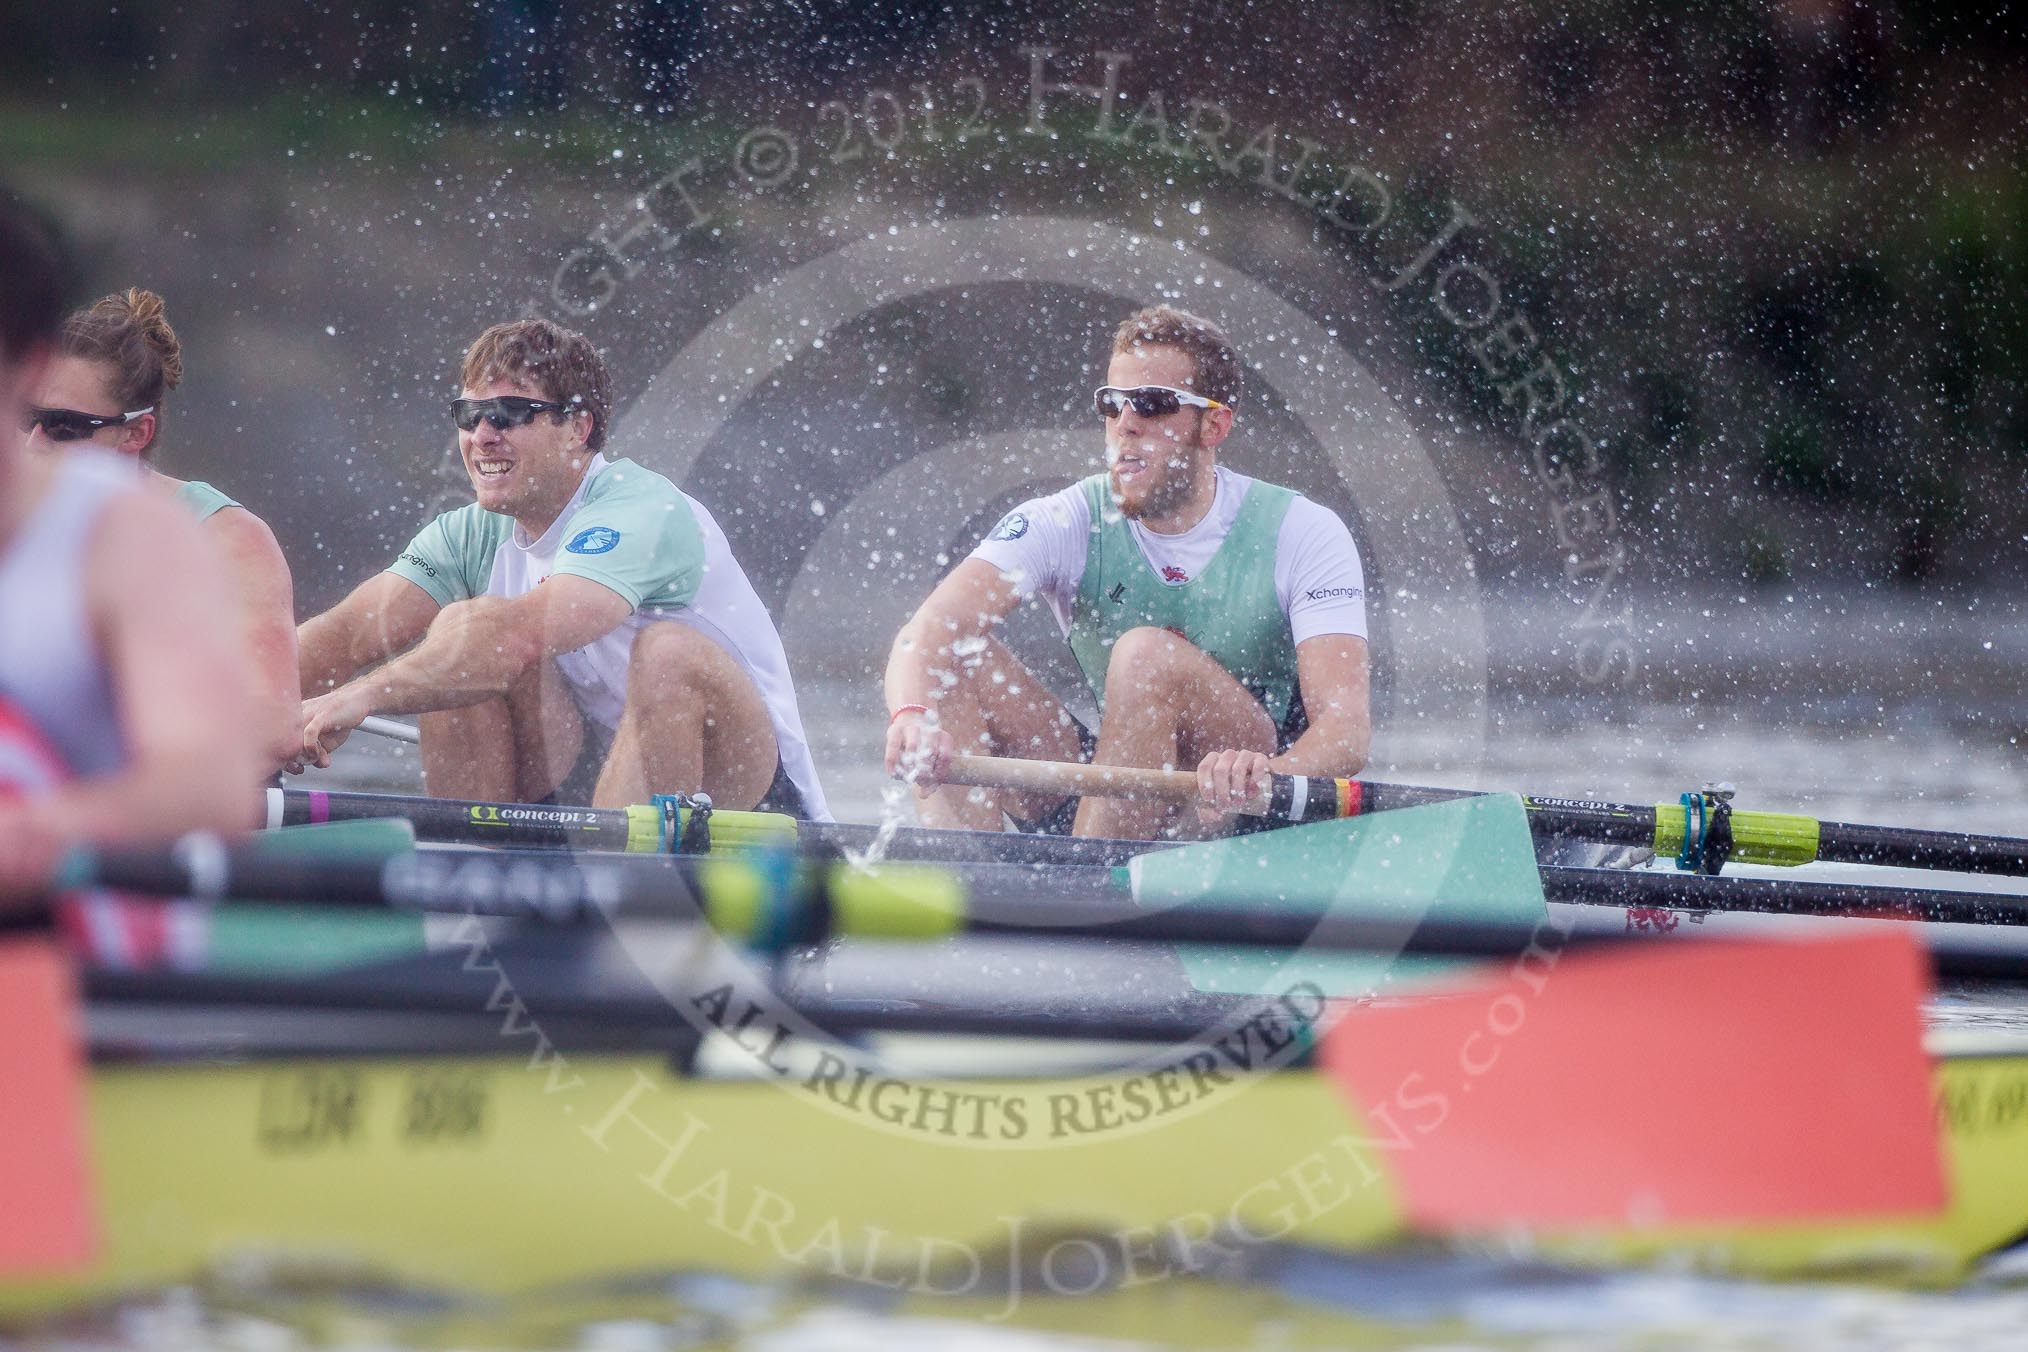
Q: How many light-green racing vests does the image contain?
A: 2